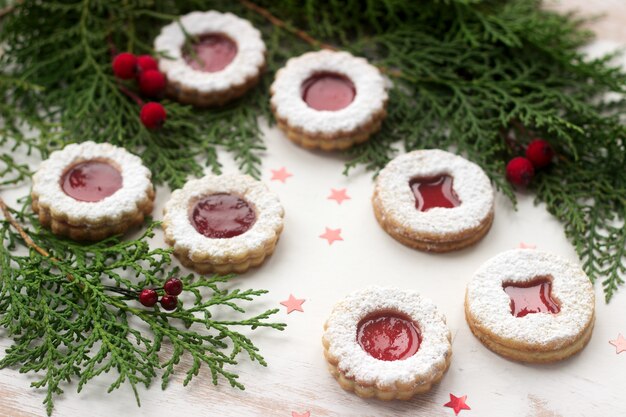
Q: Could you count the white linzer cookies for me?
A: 7